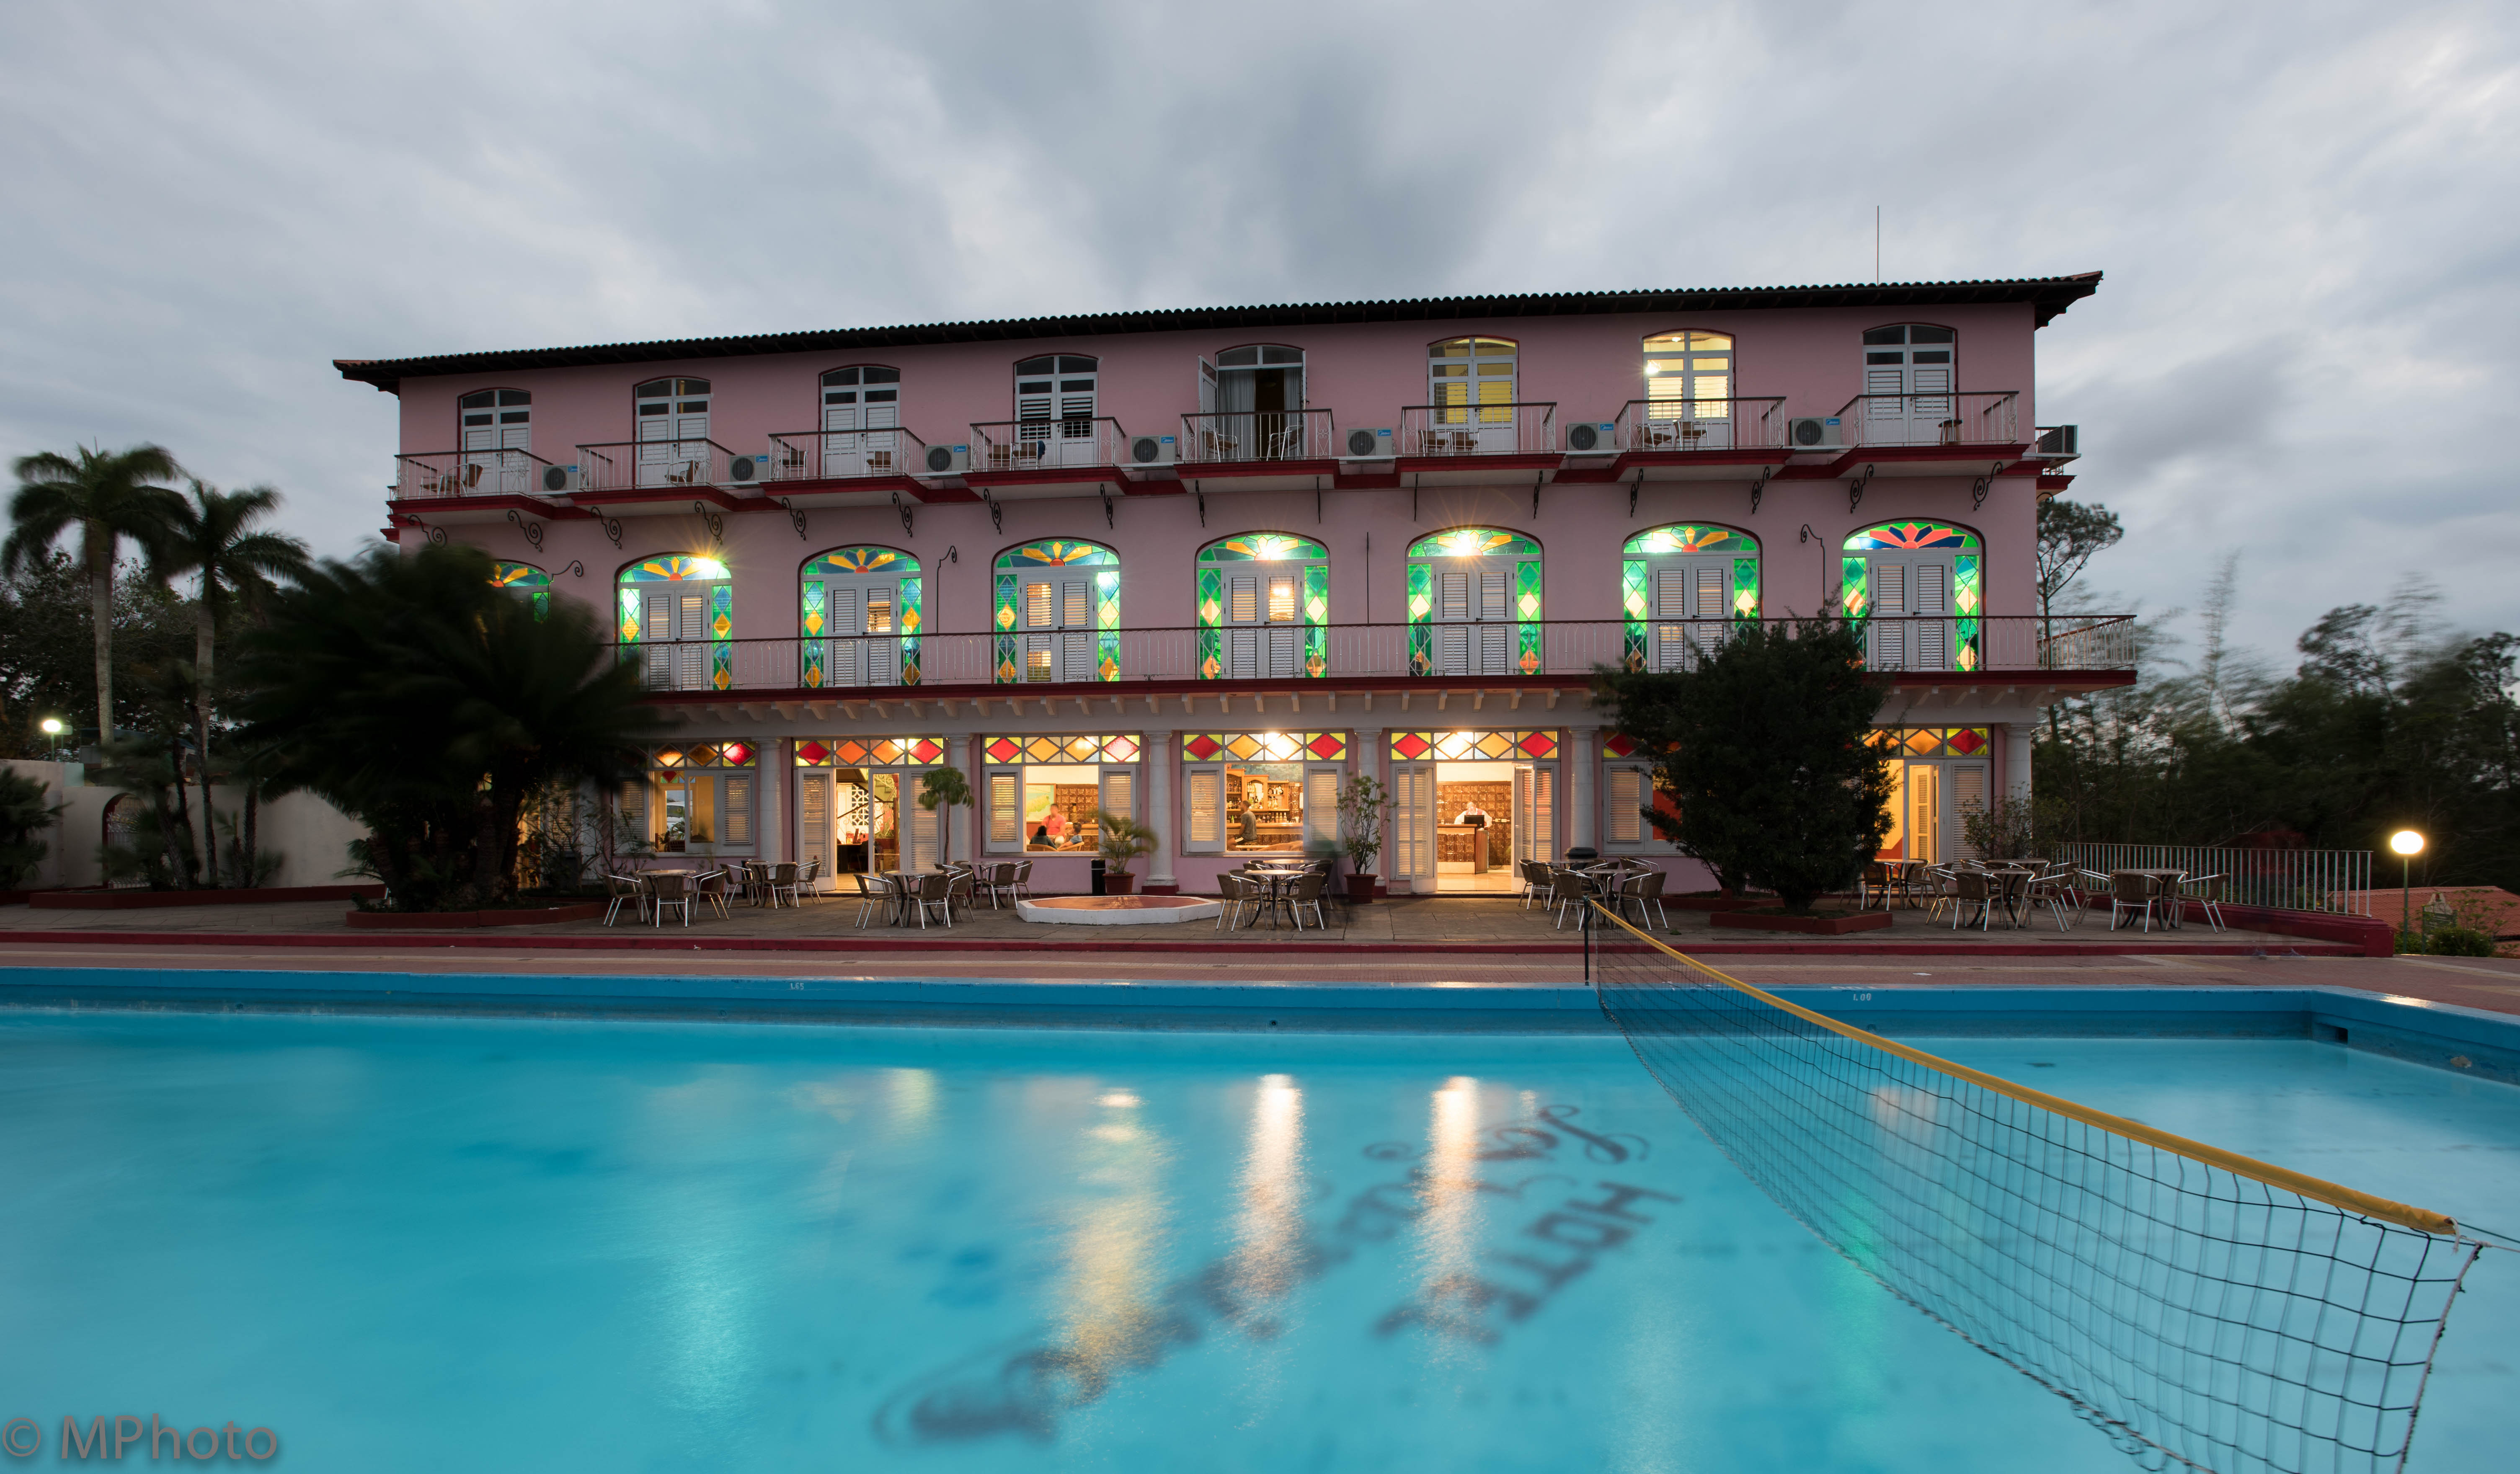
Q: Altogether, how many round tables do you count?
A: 12